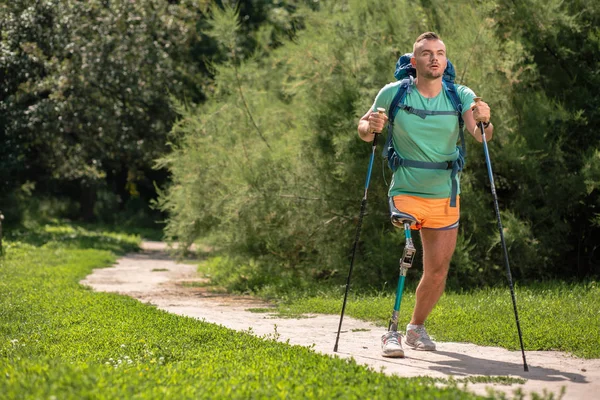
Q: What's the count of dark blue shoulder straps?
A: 2